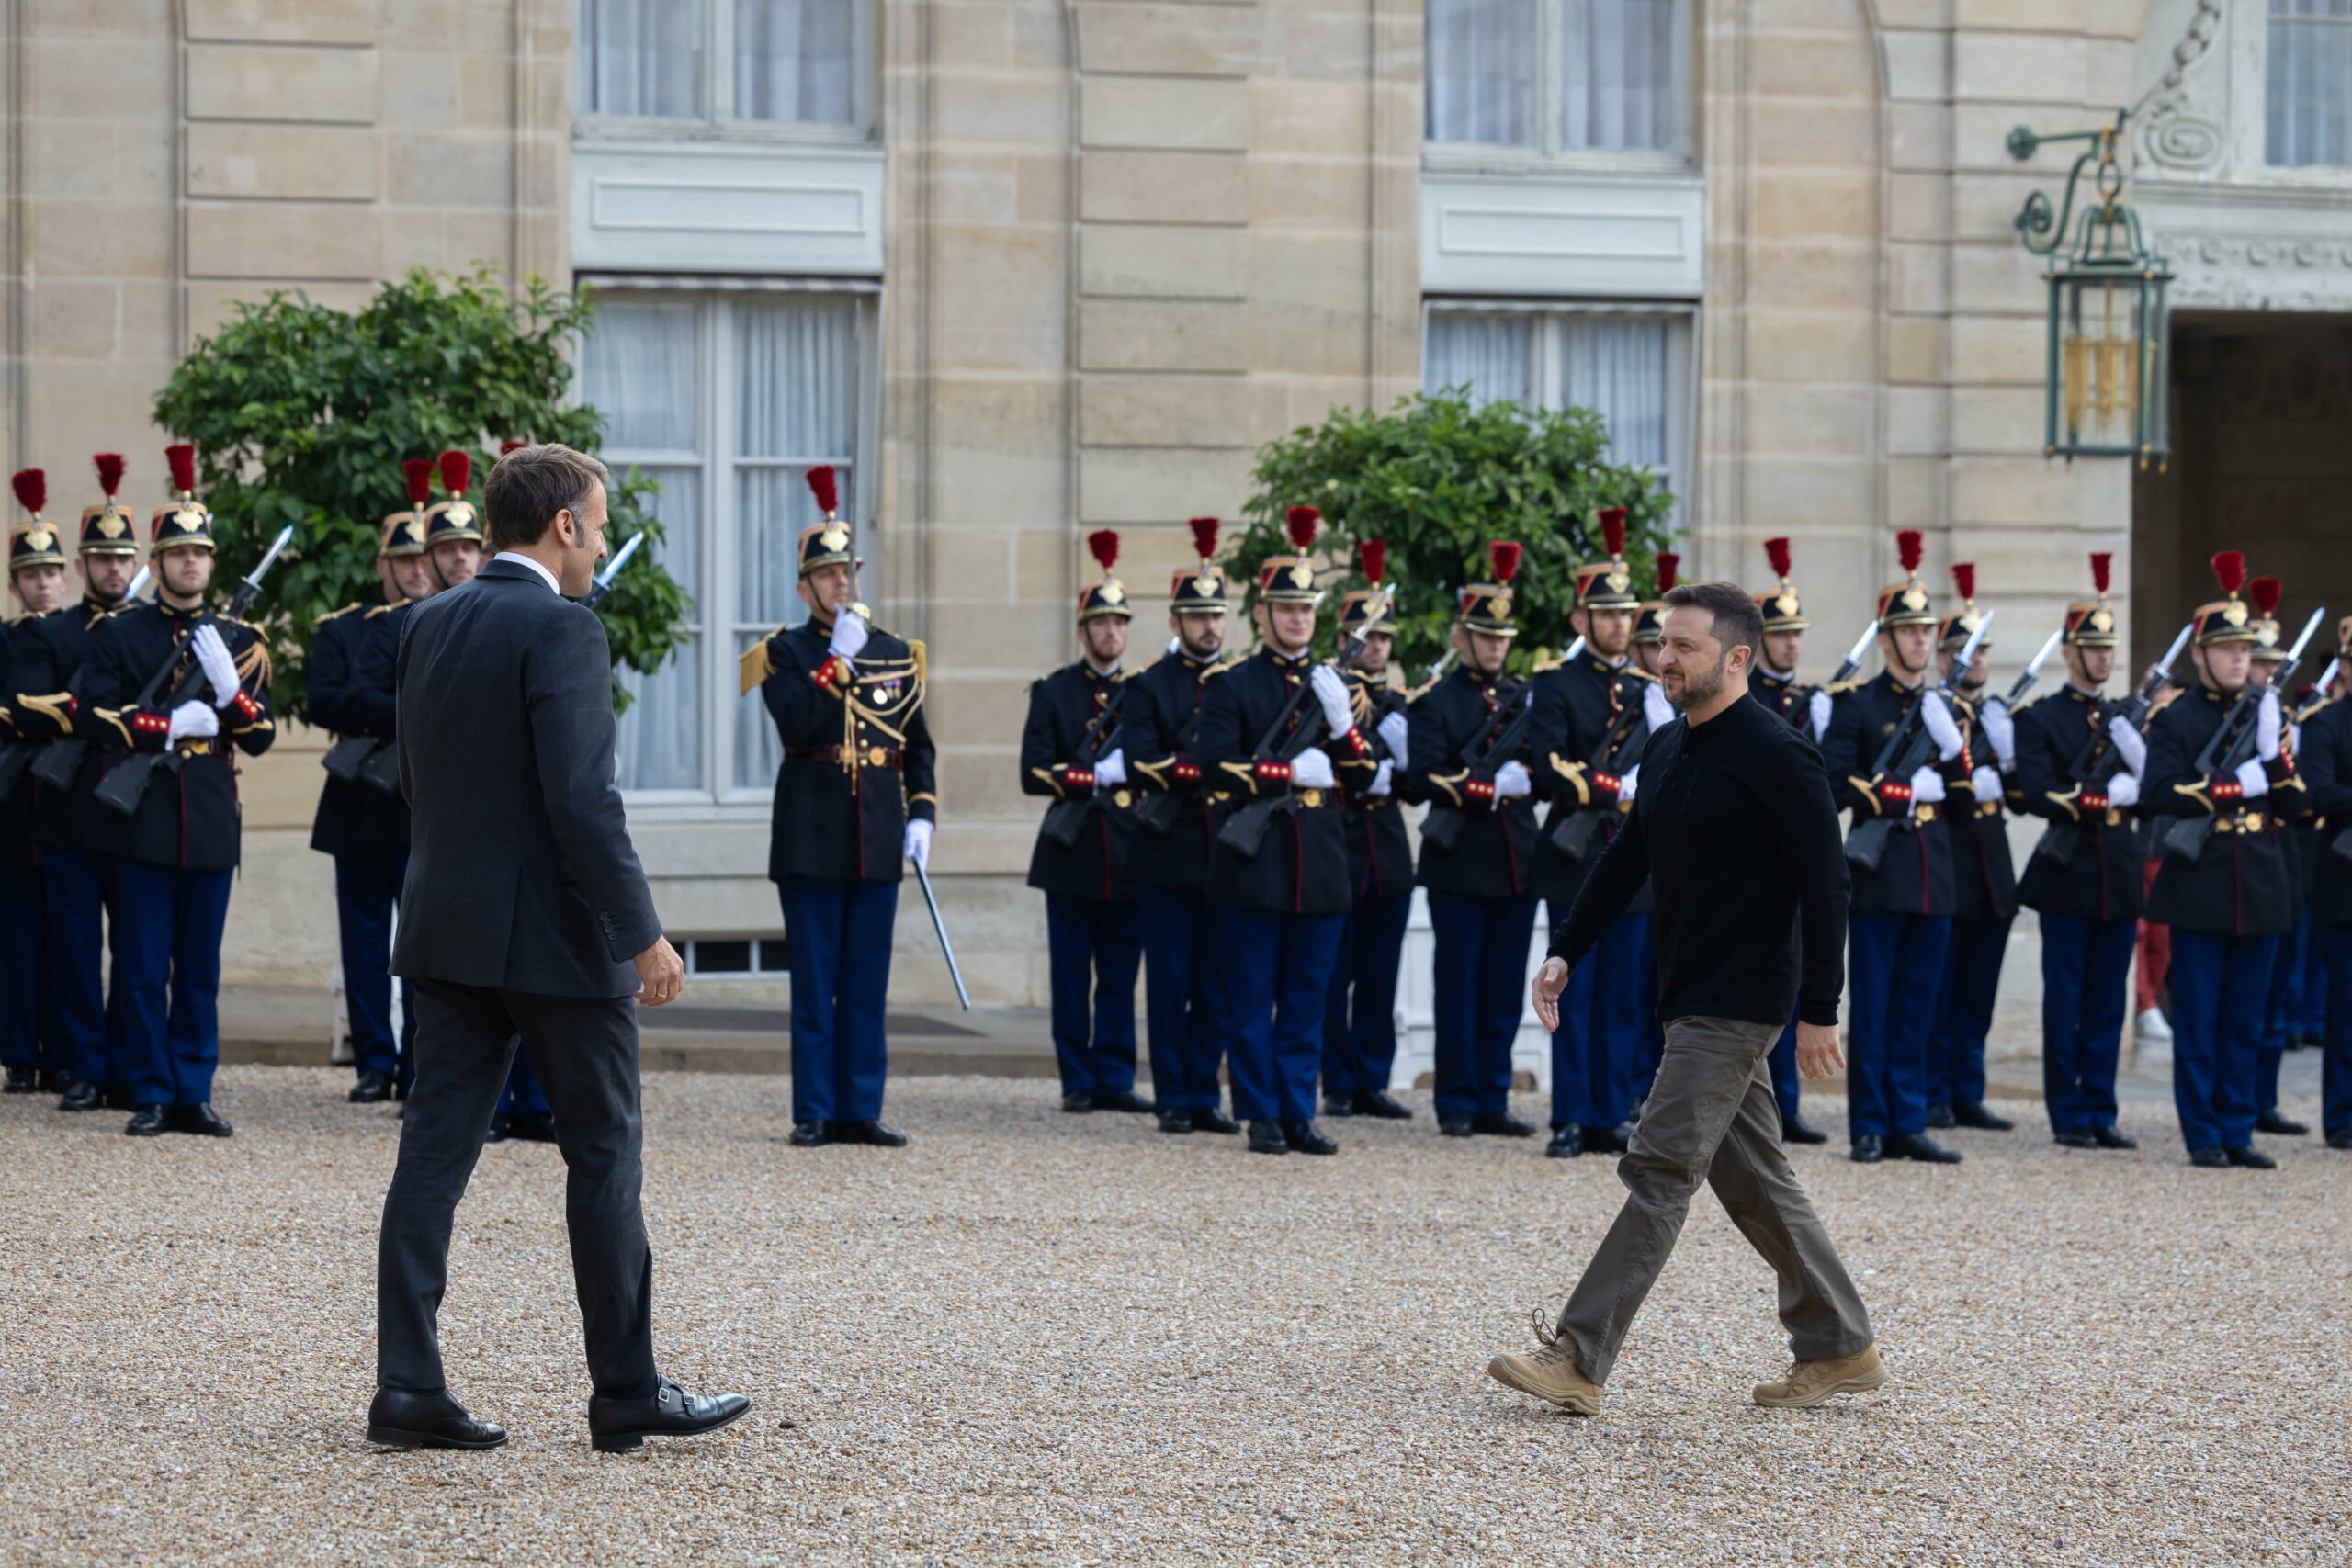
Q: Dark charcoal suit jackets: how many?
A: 1